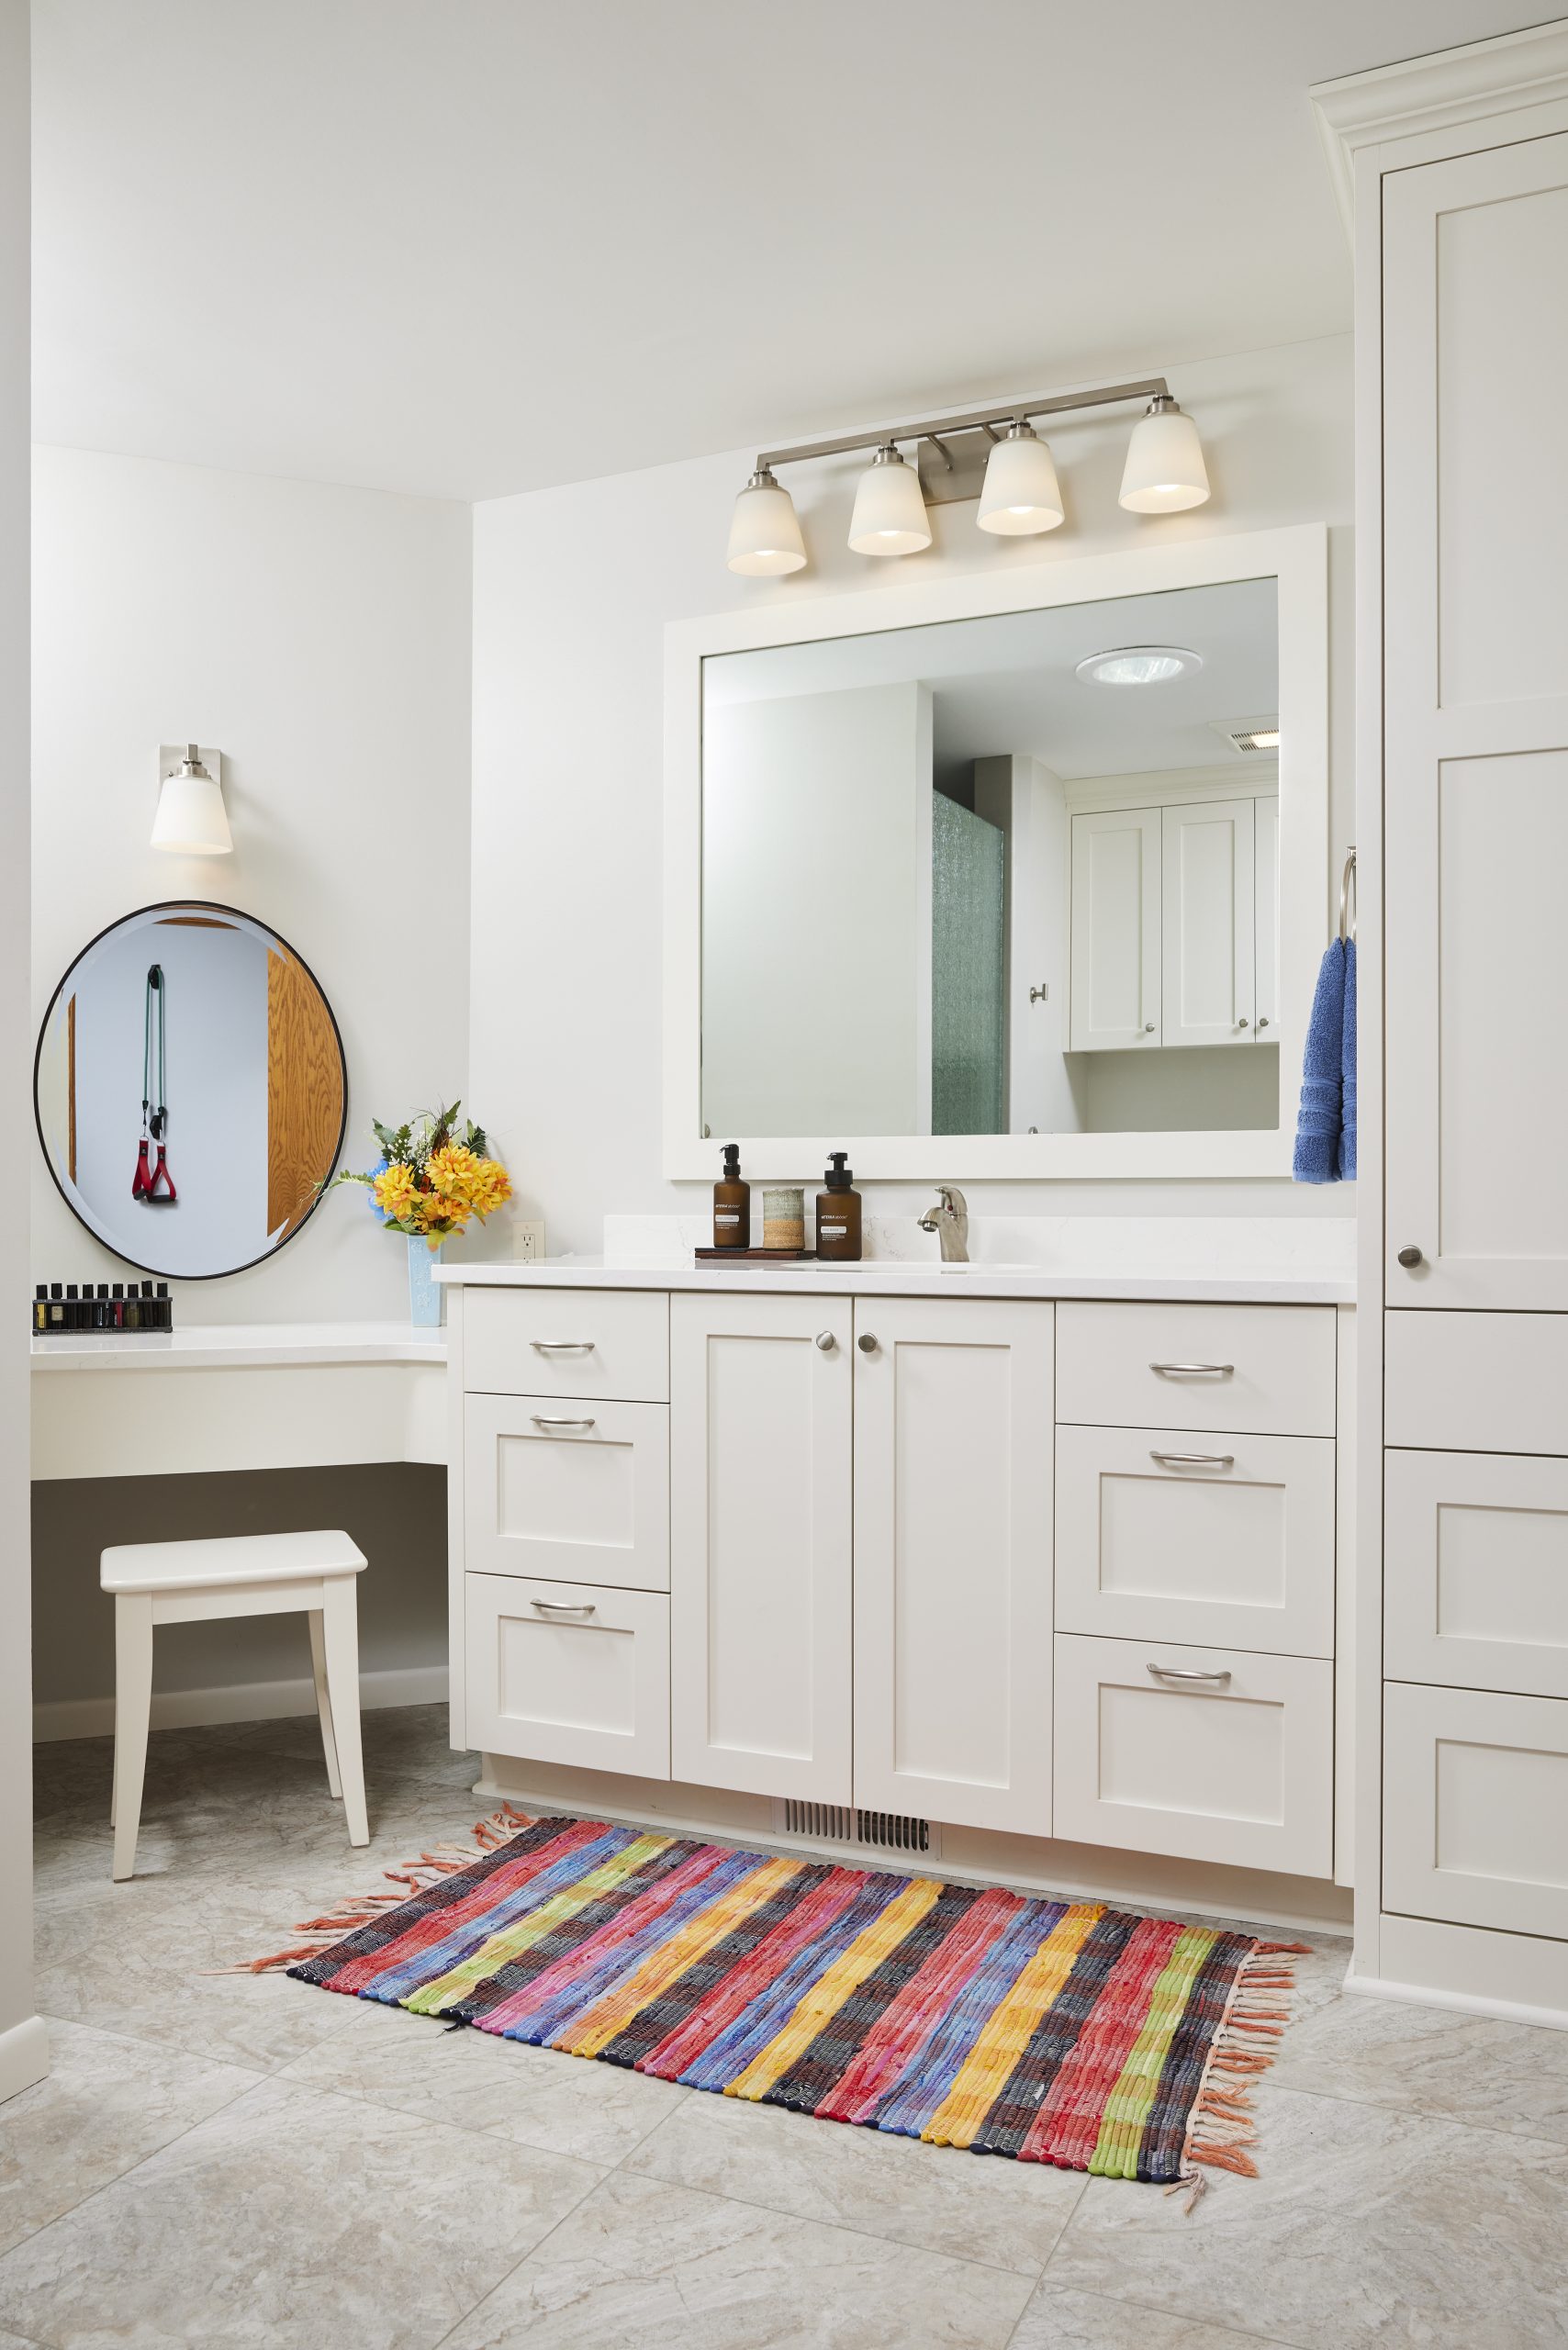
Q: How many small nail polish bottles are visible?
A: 9